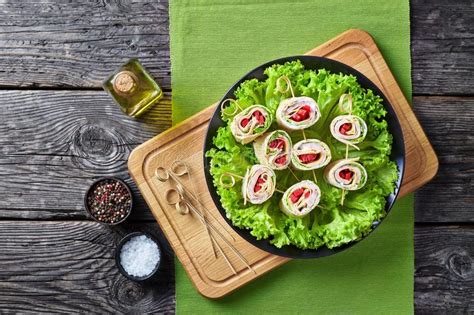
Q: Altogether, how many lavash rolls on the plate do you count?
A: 8